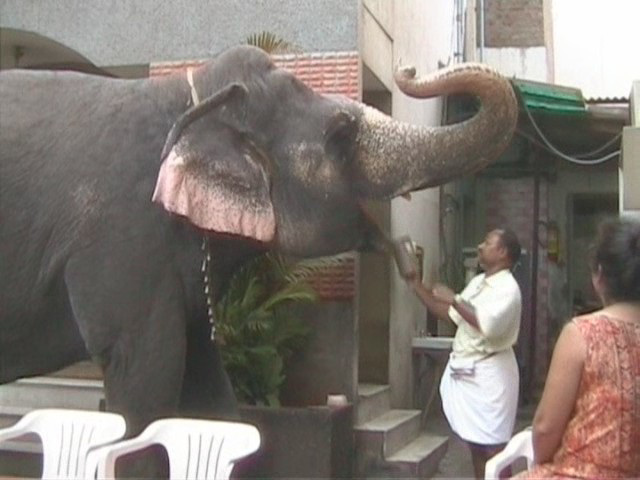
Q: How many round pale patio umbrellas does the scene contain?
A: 0